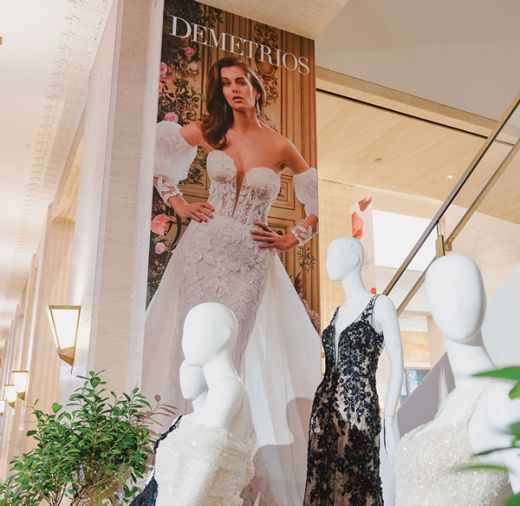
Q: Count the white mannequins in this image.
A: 4